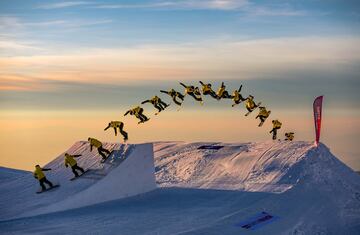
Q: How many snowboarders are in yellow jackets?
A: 15